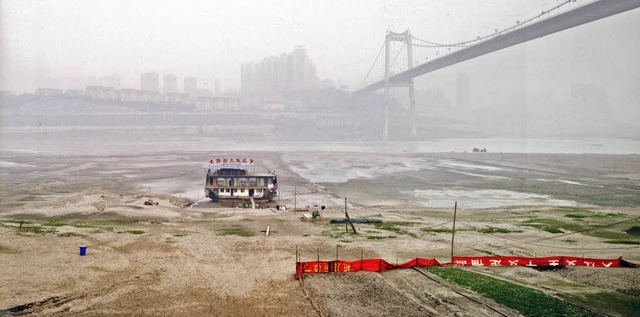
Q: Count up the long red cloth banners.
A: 2